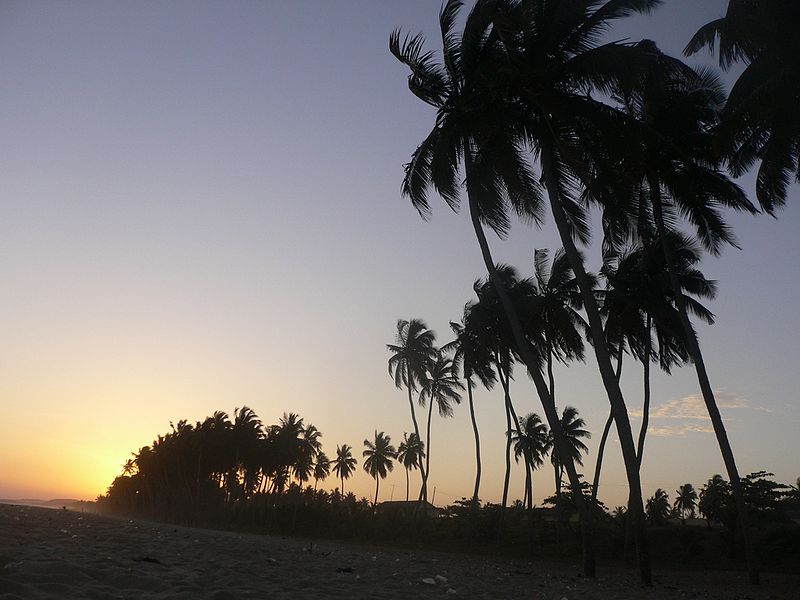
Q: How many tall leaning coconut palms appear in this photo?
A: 3